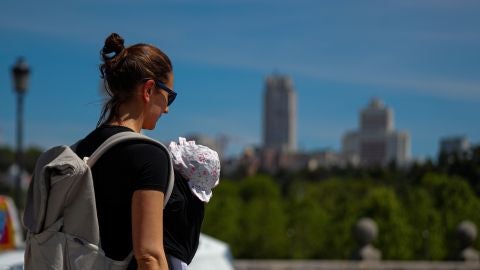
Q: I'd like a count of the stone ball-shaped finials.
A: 2